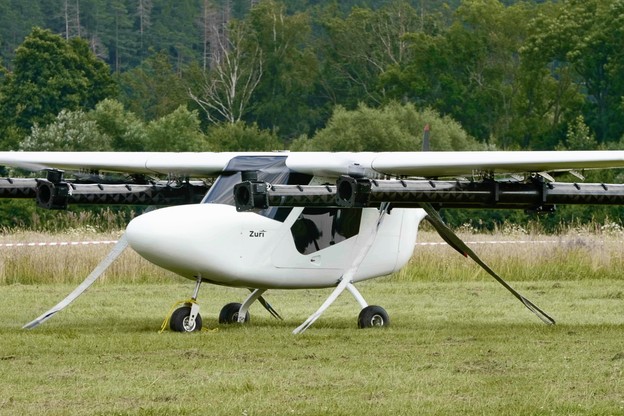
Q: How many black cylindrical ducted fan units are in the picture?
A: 3